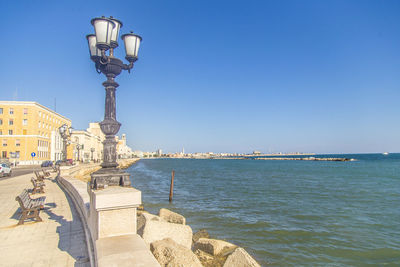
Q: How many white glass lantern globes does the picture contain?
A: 4